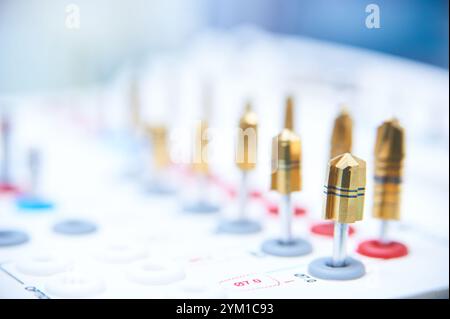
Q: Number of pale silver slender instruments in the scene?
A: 2